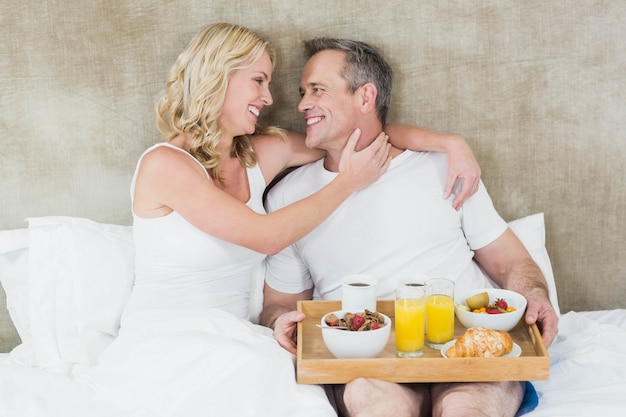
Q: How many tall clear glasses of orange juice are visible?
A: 2